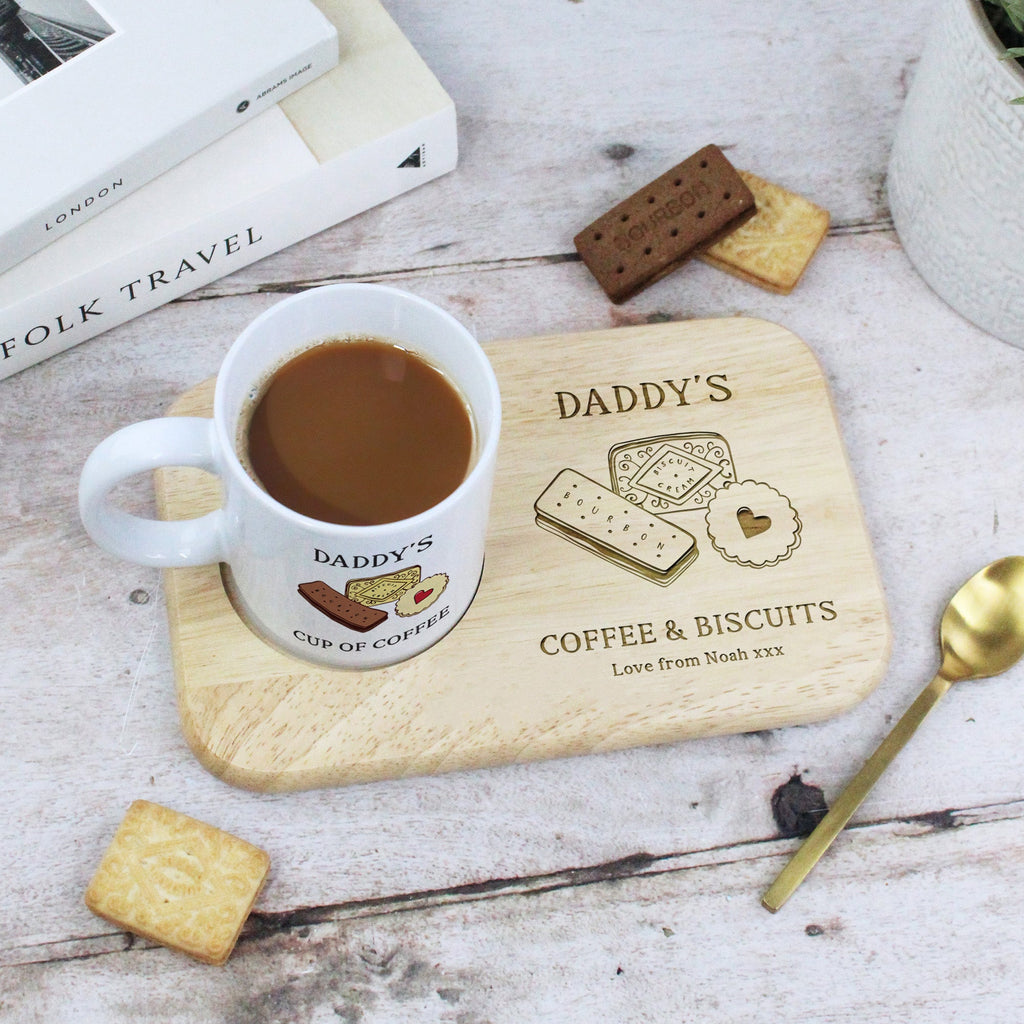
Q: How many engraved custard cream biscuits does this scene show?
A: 1